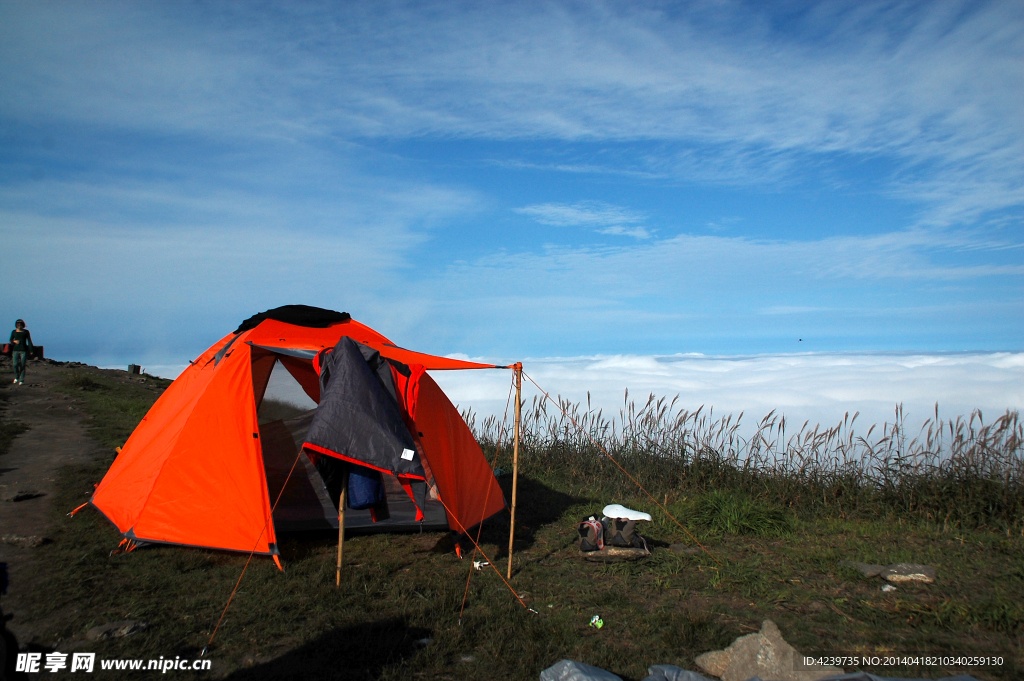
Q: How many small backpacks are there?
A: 2